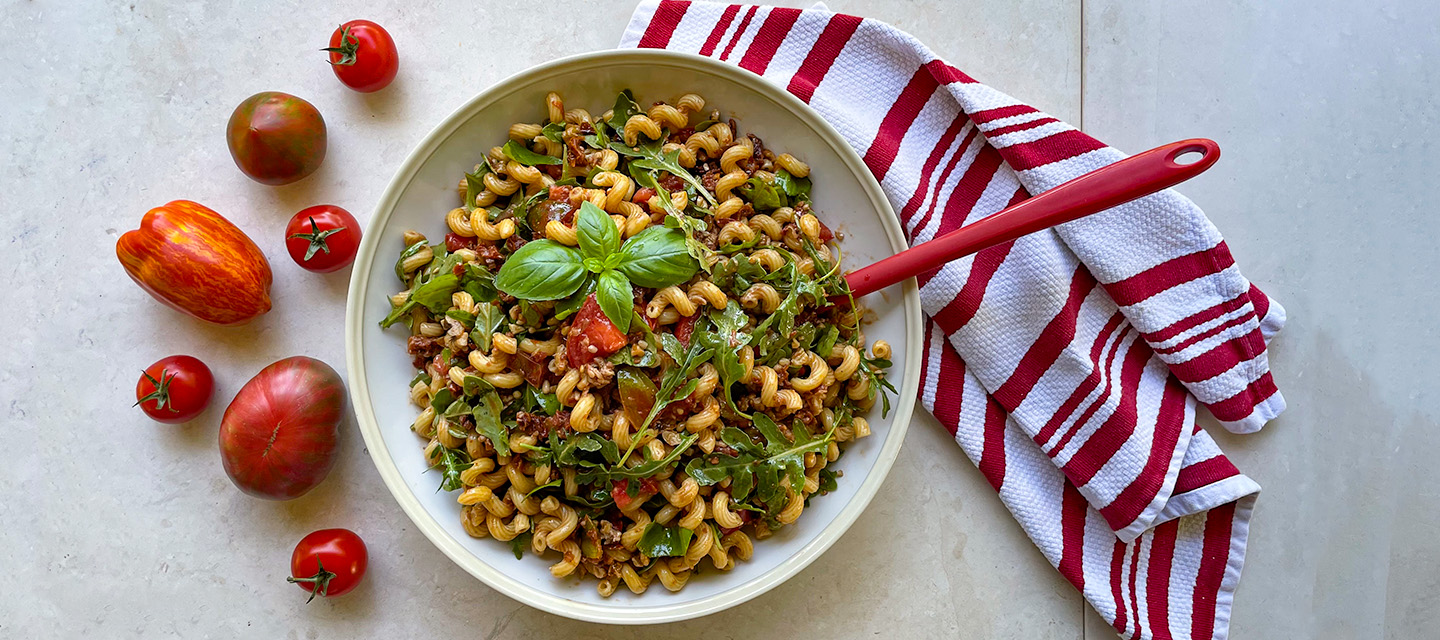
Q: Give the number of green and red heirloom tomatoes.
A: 2